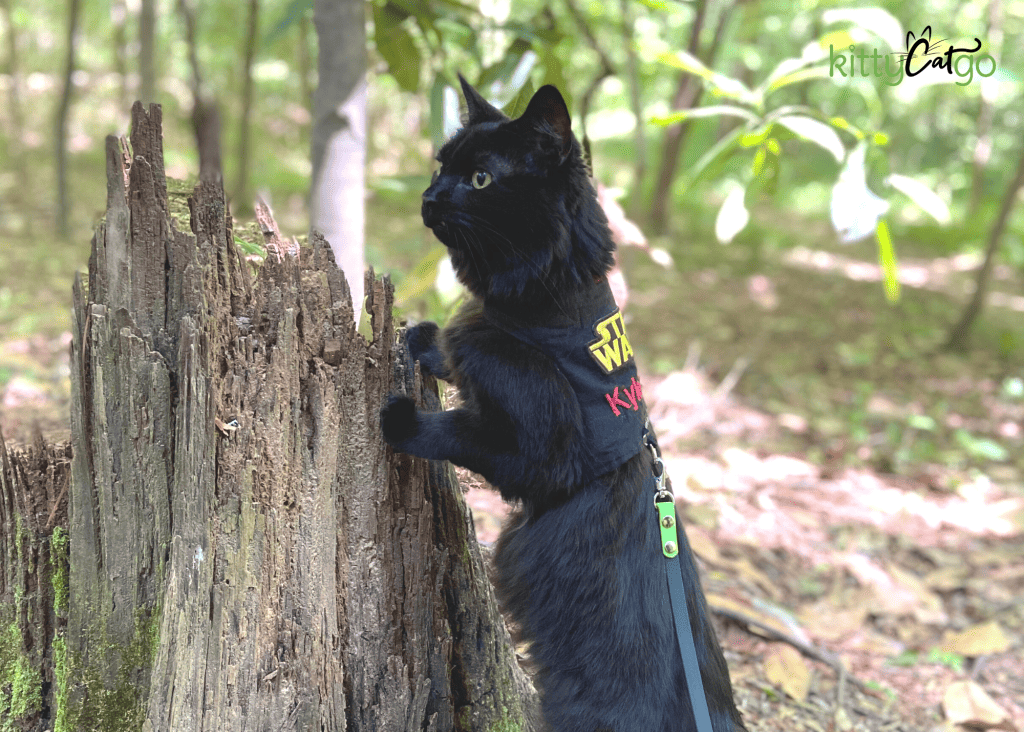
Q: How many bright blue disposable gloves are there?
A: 0